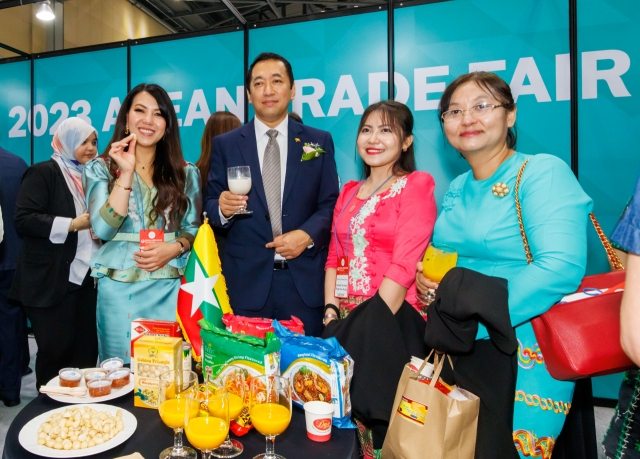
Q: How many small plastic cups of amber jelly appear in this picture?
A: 5